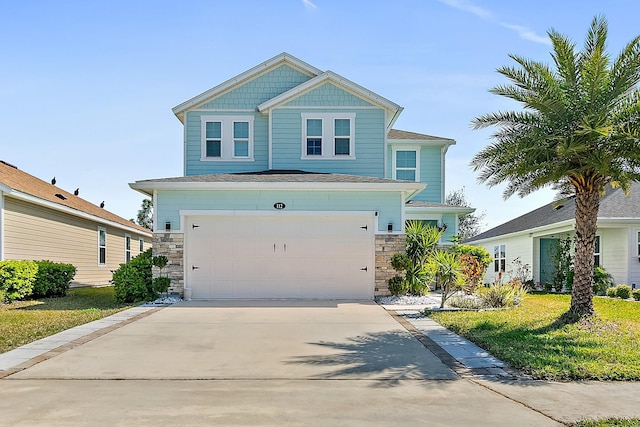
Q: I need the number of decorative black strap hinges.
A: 4